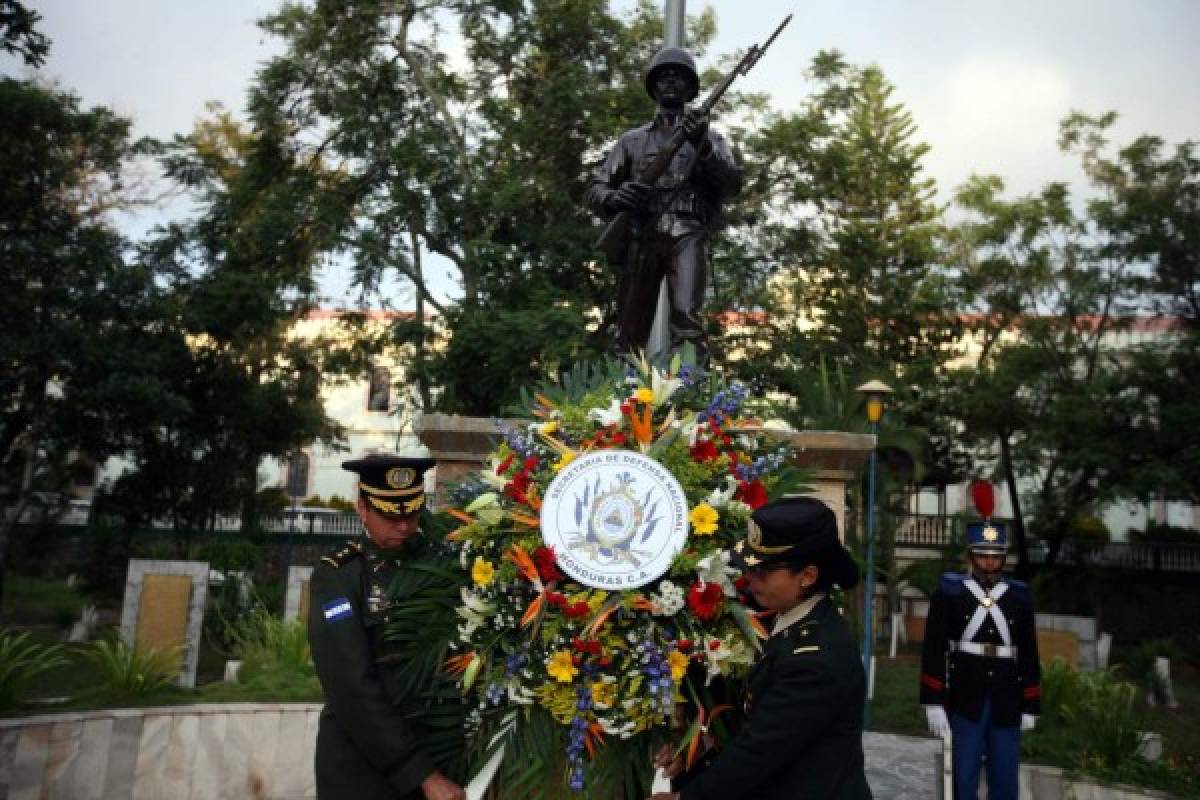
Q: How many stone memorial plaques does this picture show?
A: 3